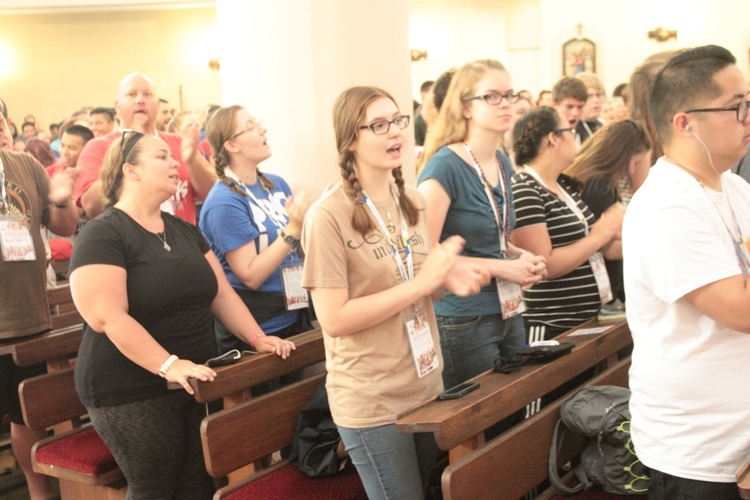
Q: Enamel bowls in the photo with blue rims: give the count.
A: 0